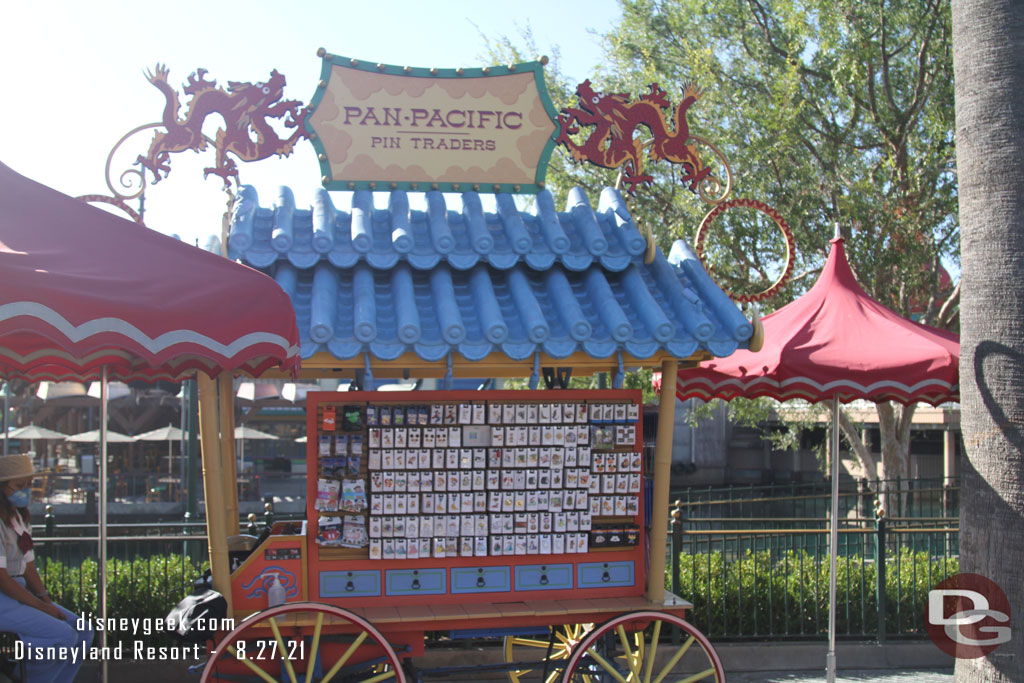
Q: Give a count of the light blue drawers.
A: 5